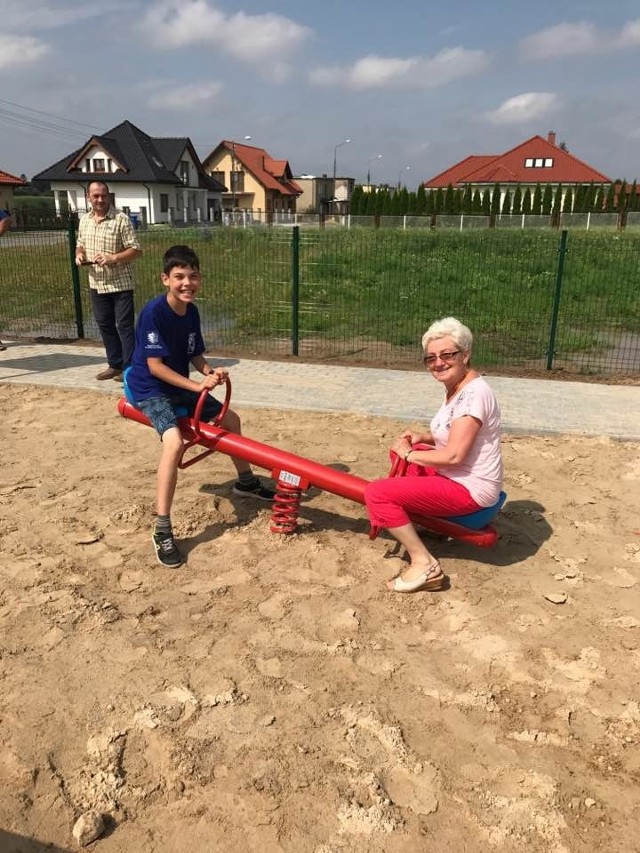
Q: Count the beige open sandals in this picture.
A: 1